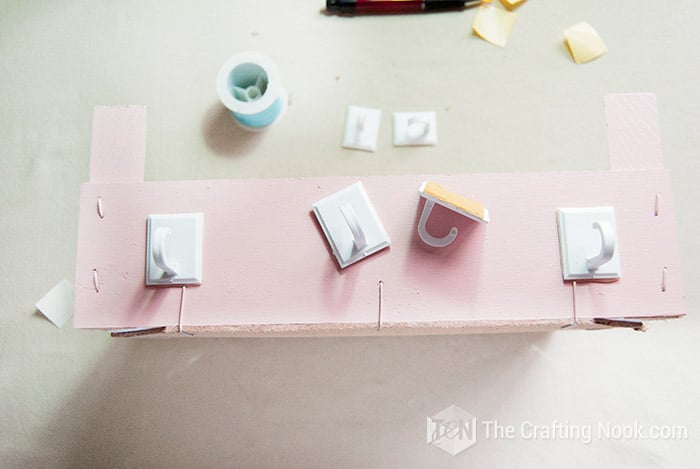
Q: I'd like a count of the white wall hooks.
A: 6